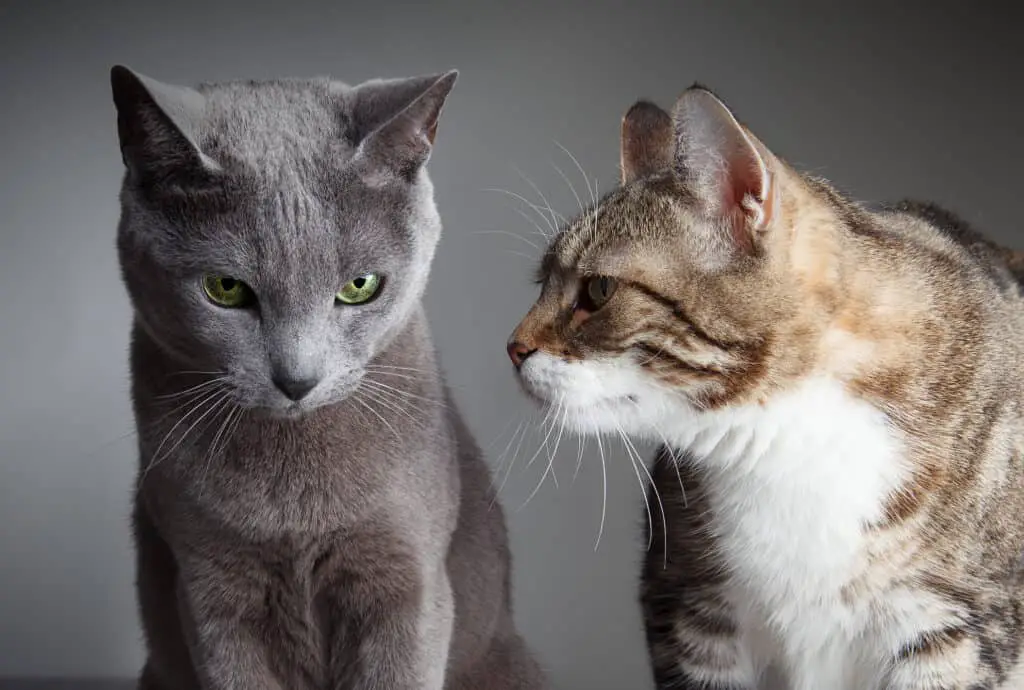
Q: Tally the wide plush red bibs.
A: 0